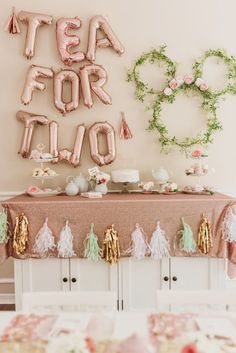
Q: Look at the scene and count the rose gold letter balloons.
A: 9